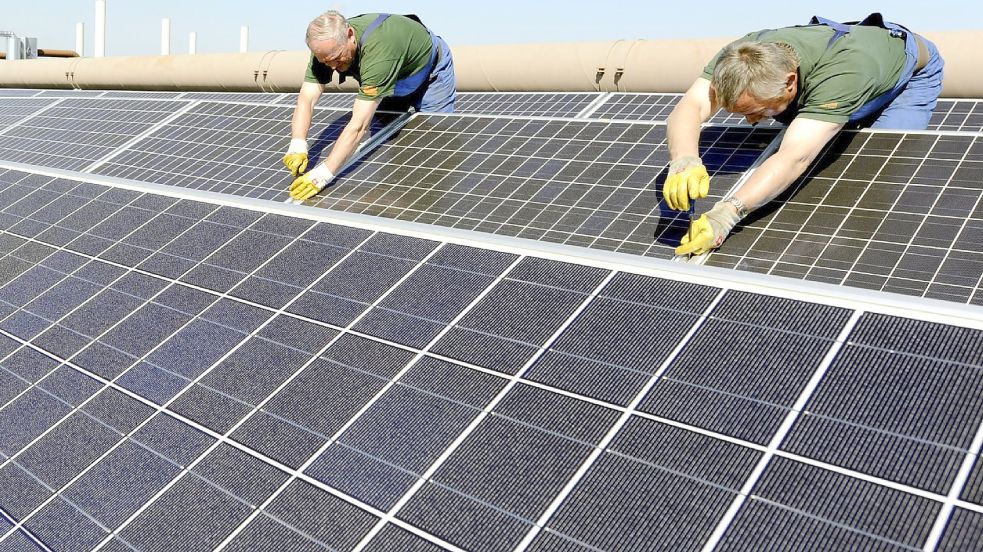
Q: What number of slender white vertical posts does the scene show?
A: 5